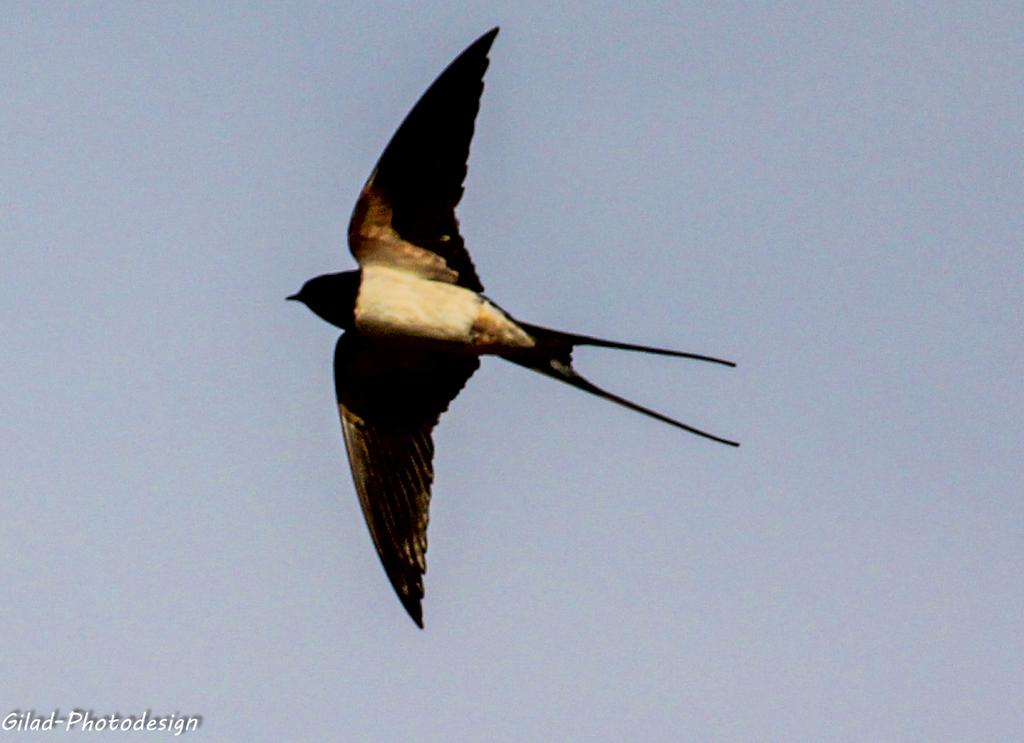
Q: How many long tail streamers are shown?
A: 2